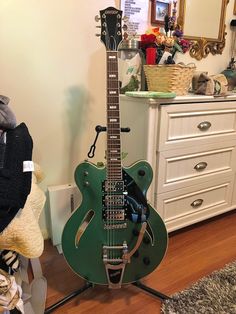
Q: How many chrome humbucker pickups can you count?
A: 3